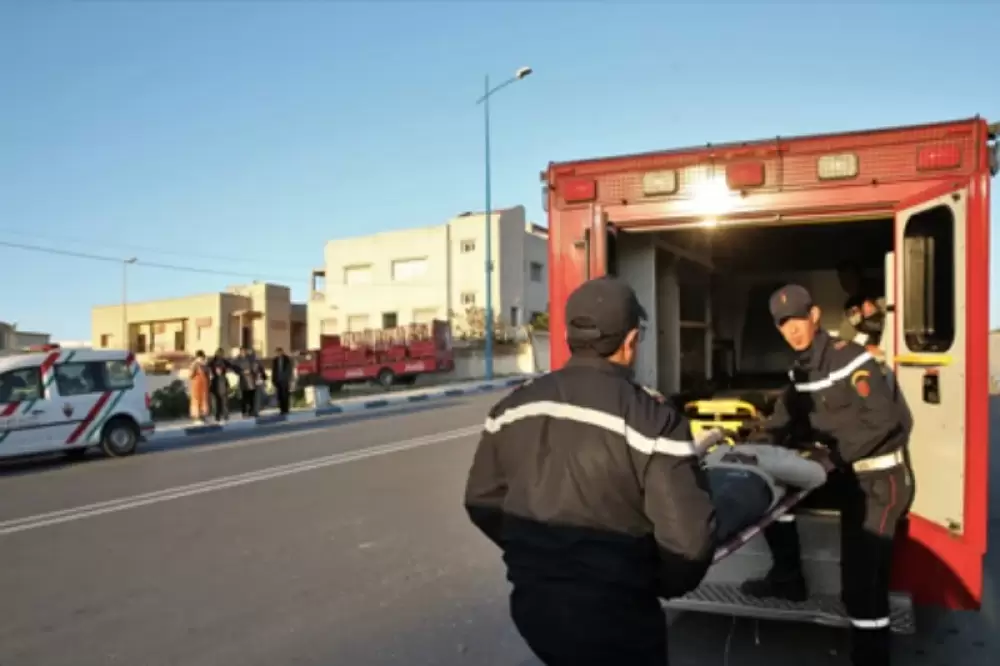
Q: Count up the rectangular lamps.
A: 5